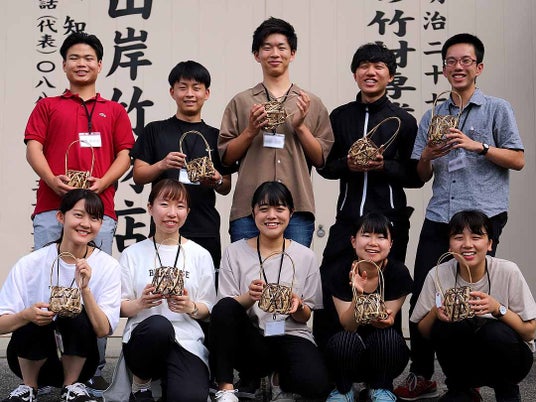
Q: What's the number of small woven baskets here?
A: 10